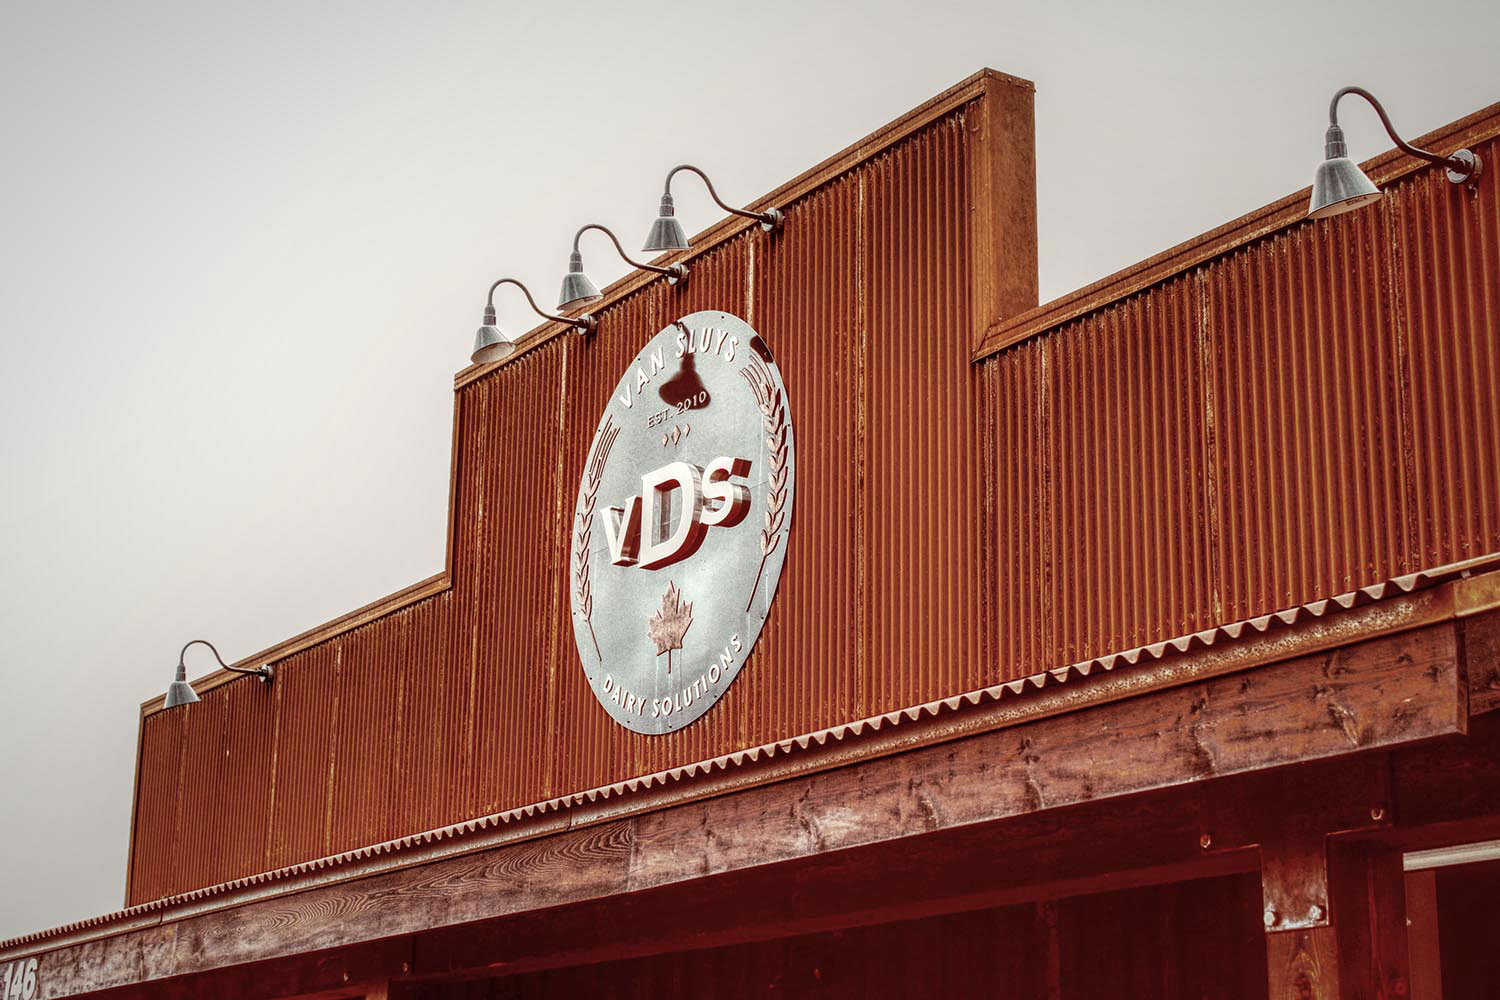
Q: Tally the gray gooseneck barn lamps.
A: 5